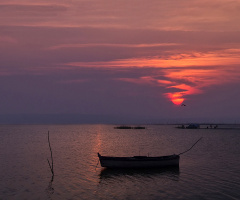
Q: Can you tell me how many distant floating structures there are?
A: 2